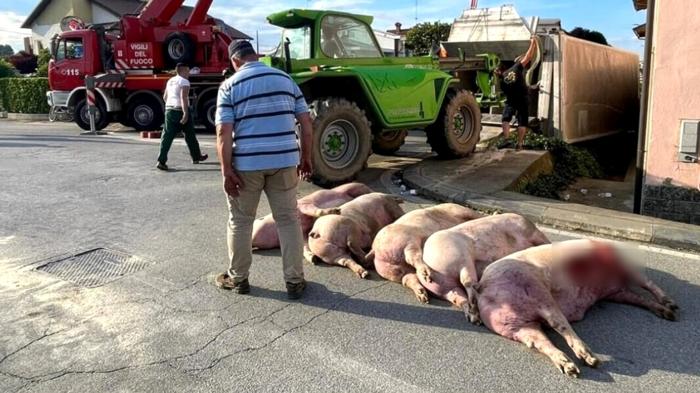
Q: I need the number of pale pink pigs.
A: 5